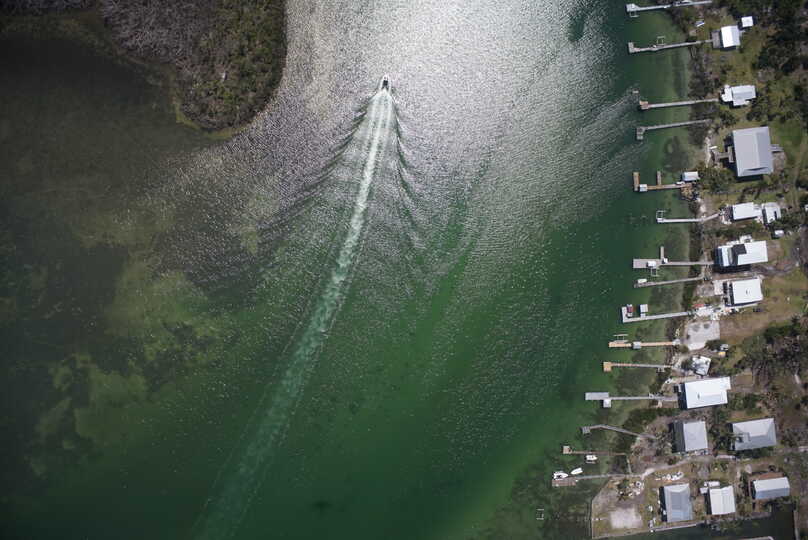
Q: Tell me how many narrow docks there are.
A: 15